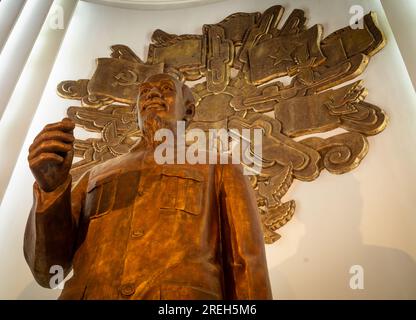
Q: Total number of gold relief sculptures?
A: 1